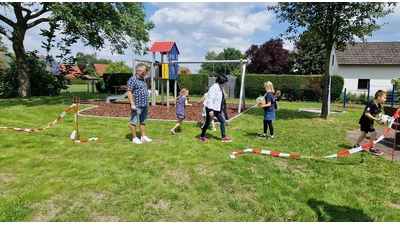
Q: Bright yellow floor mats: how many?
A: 0